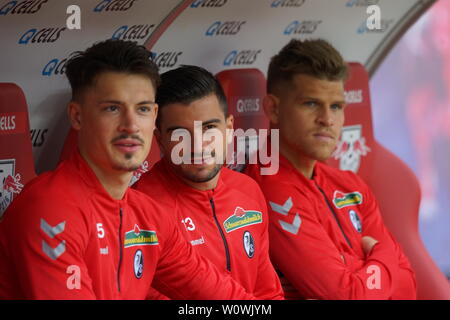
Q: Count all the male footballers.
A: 3